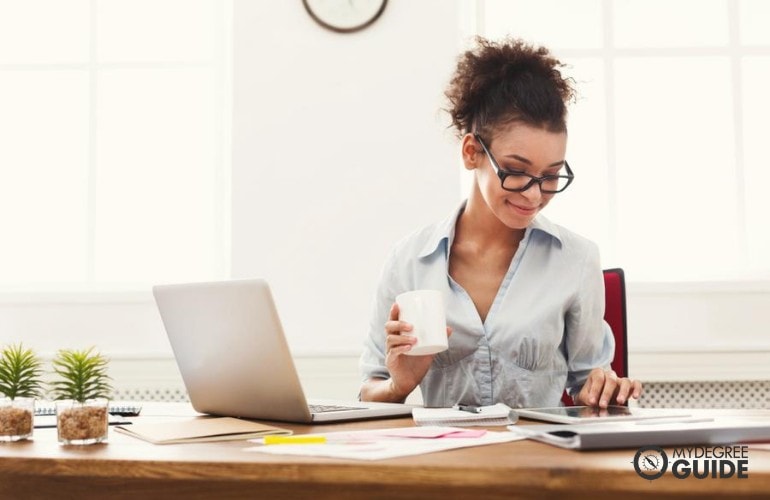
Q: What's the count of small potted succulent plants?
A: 2